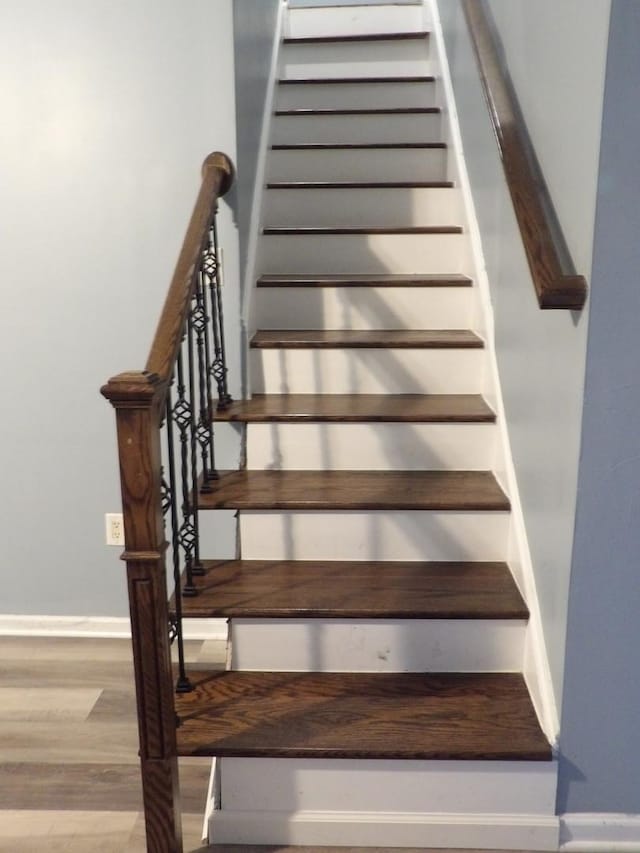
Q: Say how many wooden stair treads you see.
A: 12